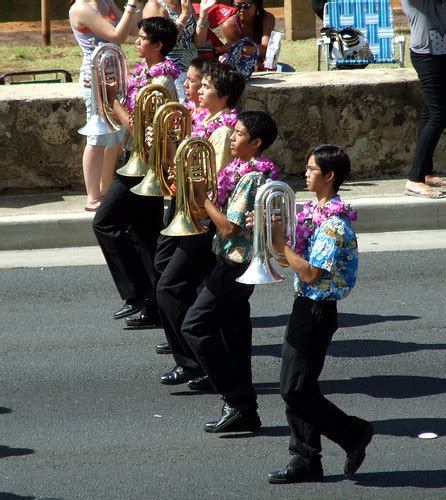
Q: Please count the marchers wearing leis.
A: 5